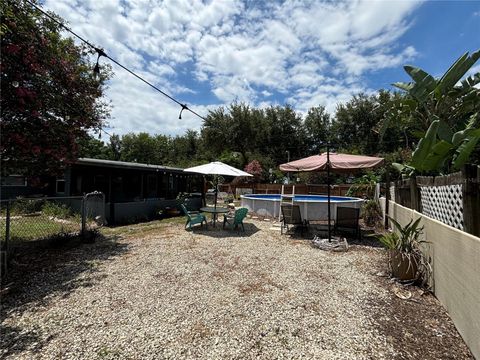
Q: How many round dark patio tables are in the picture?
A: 1